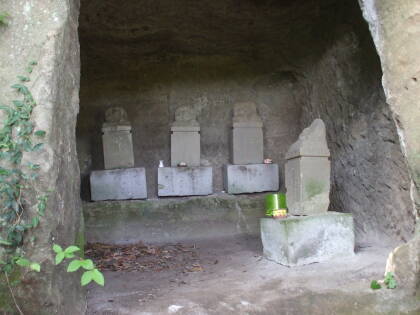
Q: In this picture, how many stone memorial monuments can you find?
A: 4